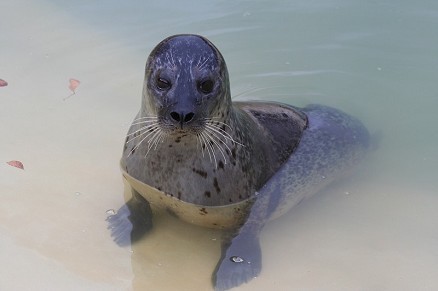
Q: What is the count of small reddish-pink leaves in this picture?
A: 3